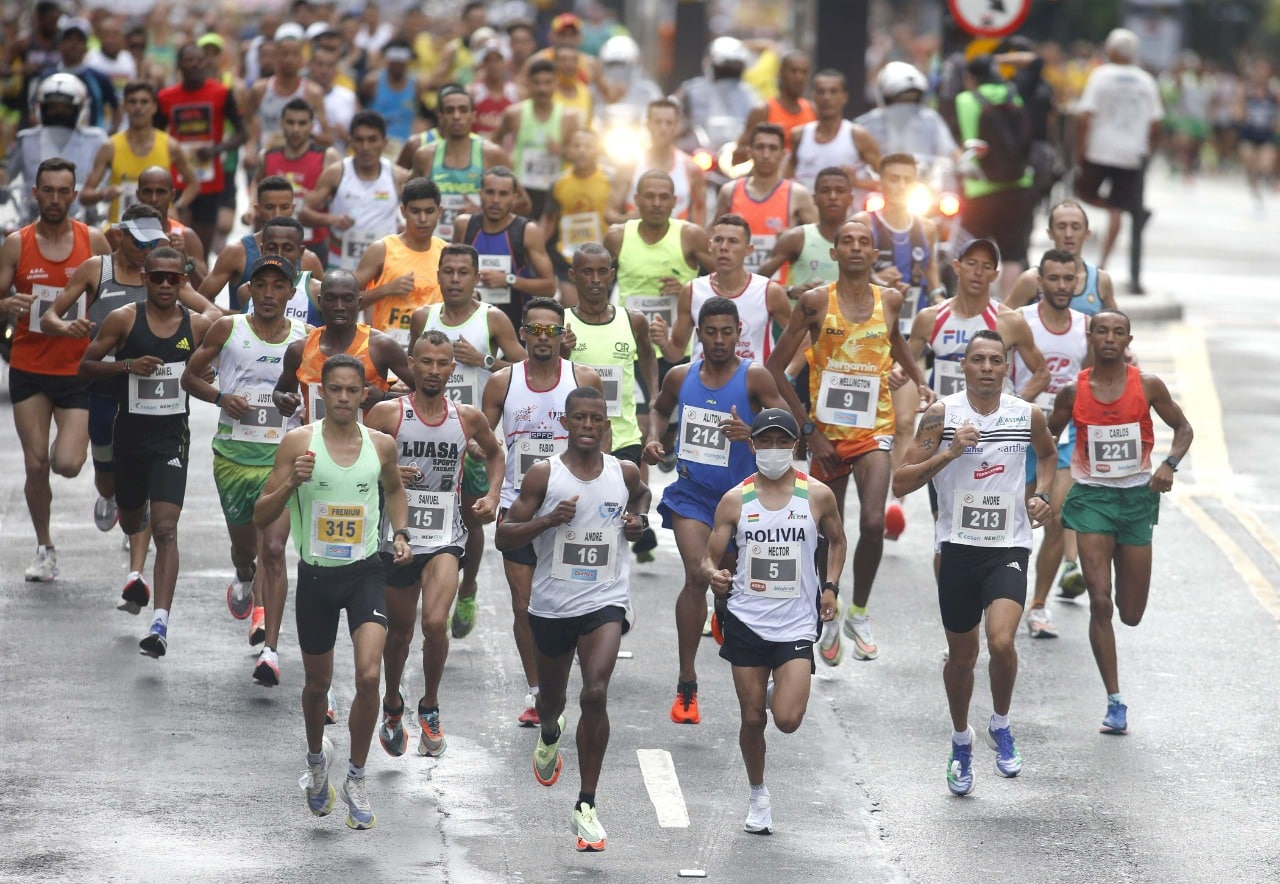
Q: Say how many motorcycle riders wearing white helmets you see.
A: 4